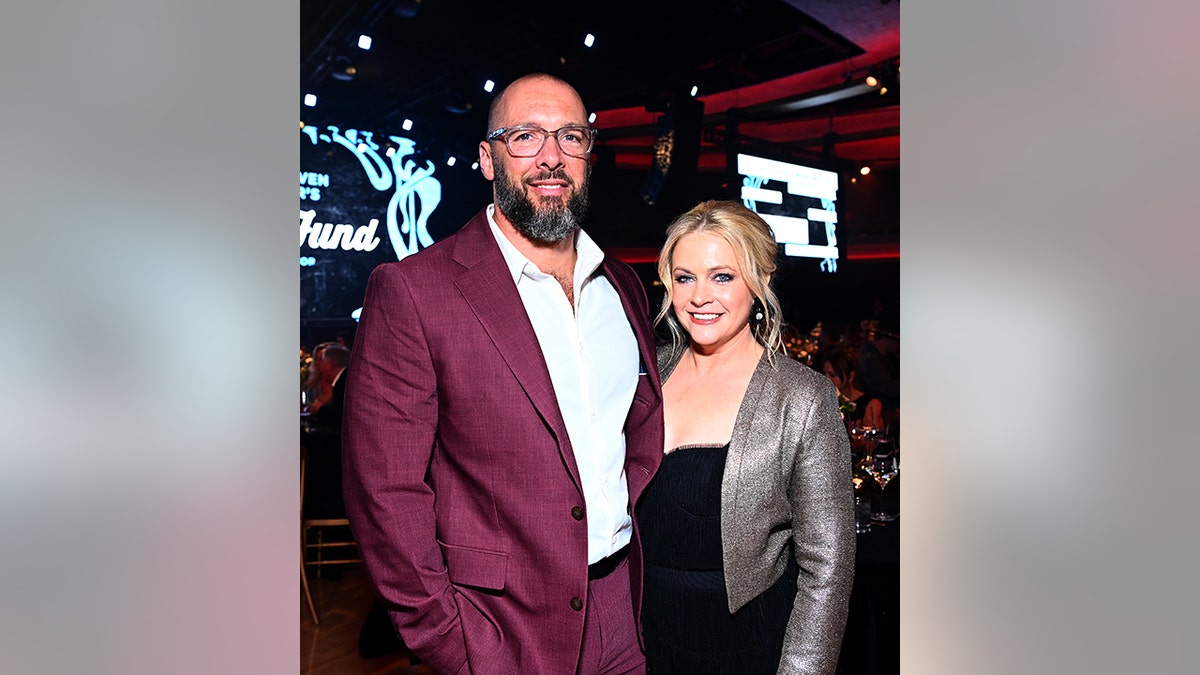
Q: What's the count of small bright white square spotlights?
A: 11